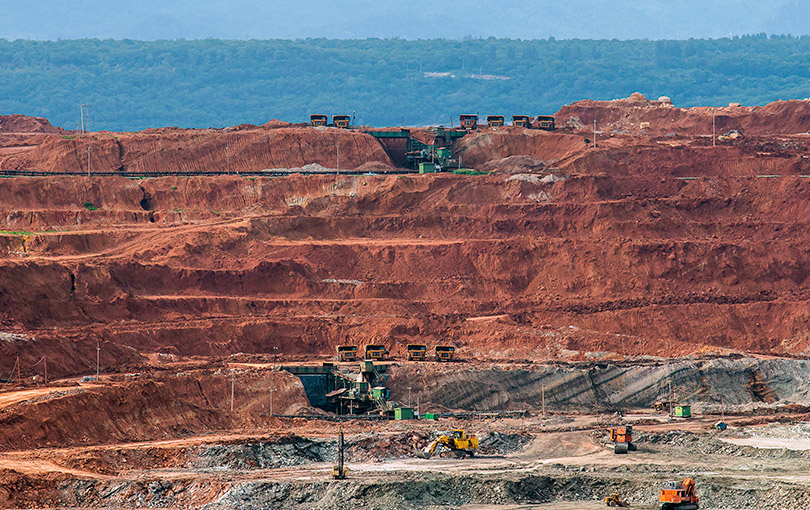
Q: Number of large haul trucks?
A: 10